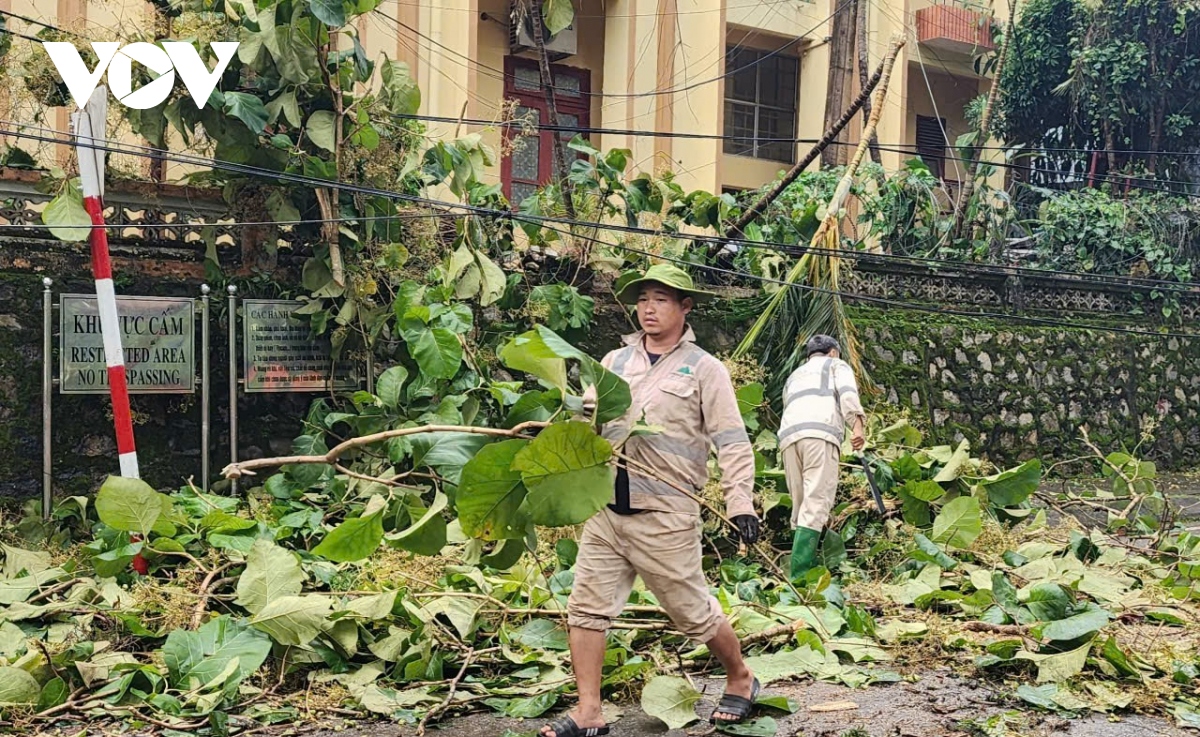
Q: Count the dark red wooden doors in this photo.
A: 1